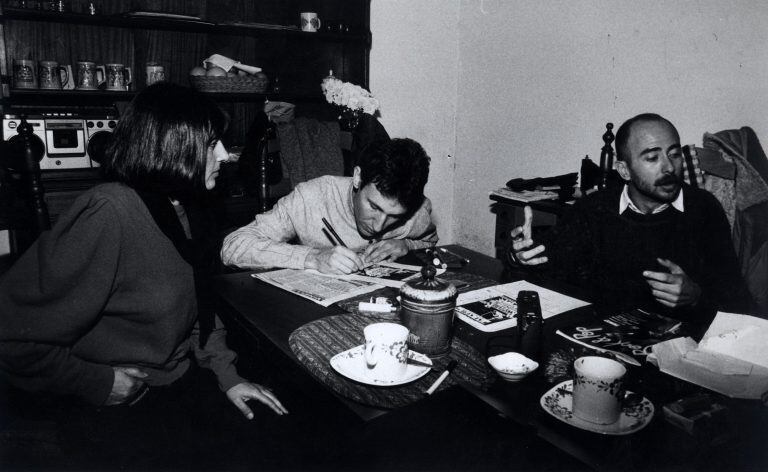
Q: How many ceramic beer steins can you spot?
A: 5